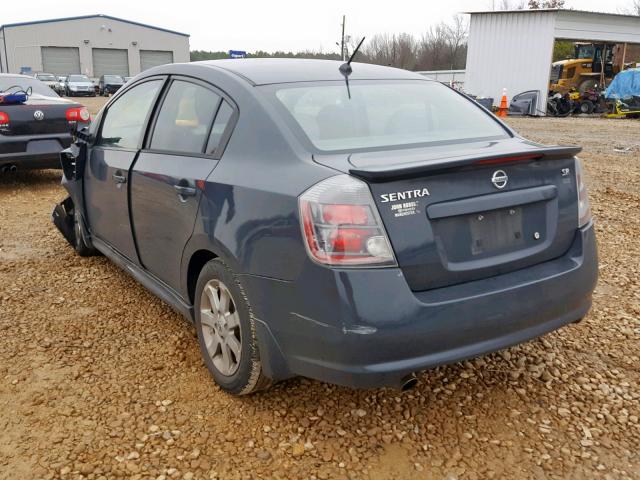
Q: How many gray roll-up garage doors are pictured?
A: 3